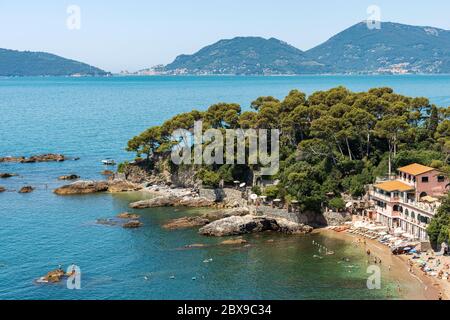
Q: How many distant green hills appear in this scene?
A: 3